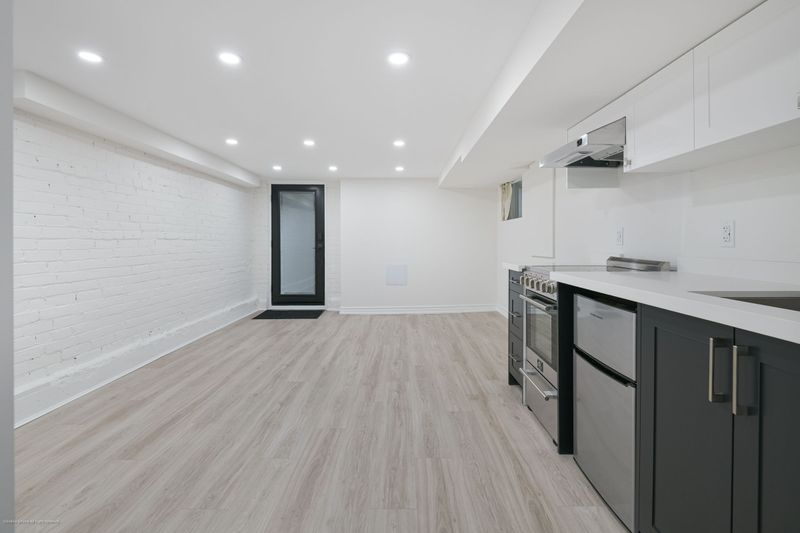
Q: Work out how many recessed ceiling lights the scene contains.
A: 9